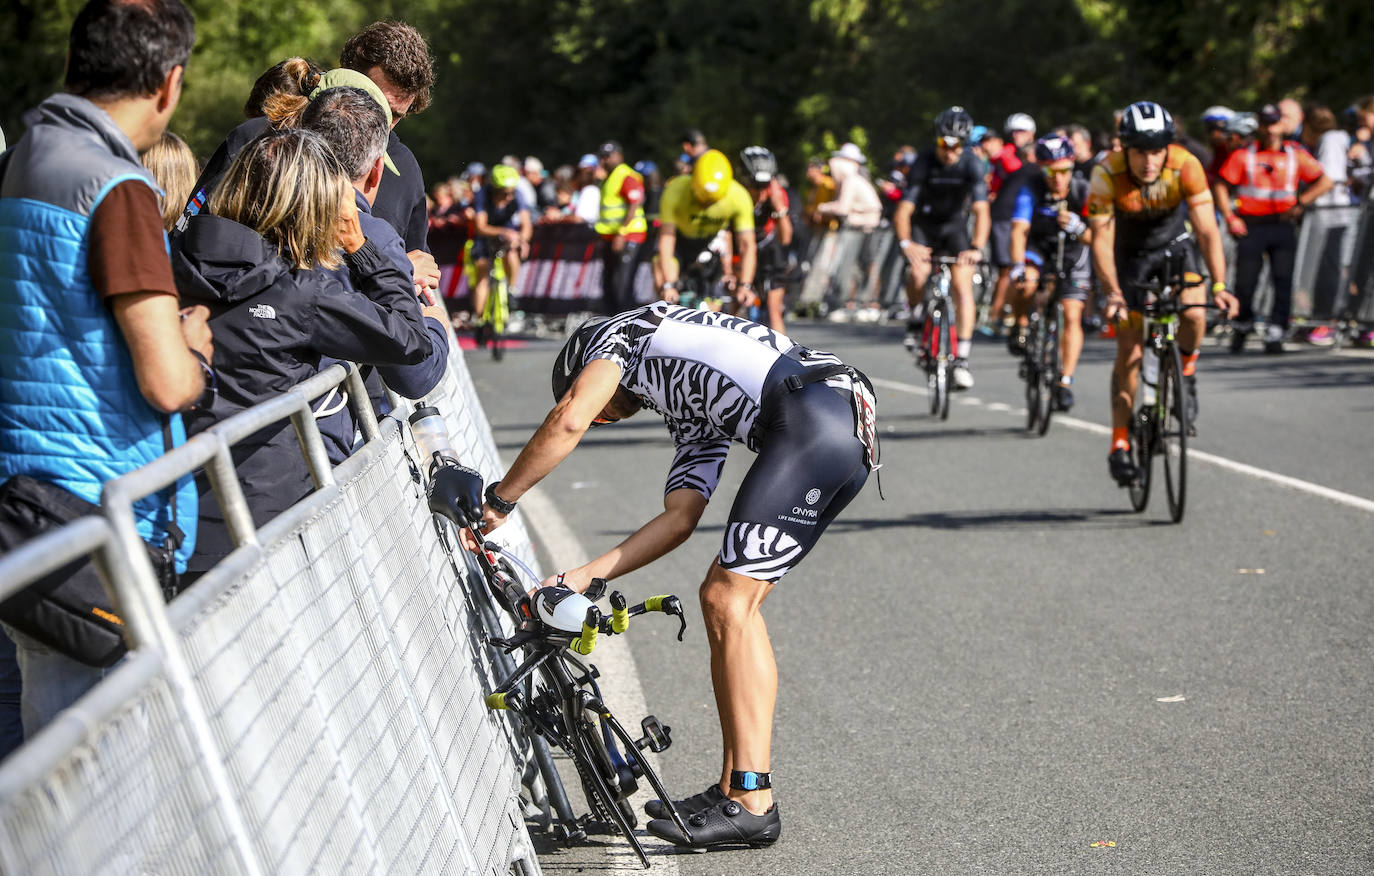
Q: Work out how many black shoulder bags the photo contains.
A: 1